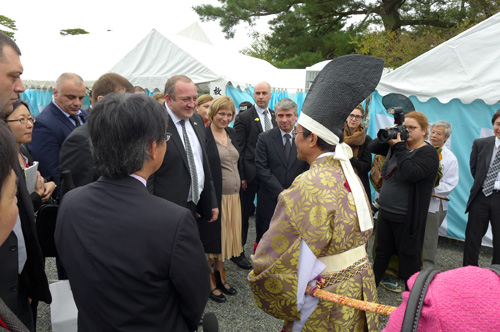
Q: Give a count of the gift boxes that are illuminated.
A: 0